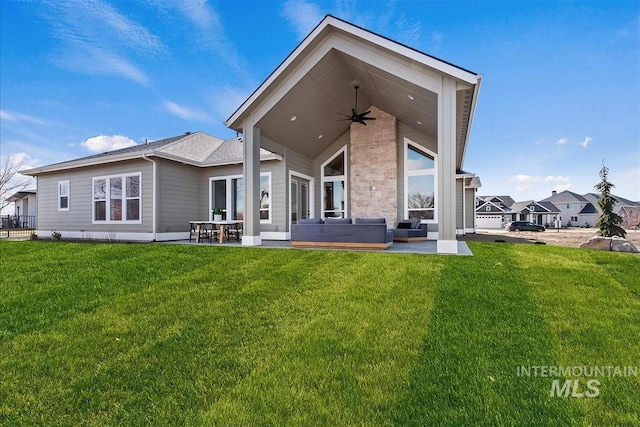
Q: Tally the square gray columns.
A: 2